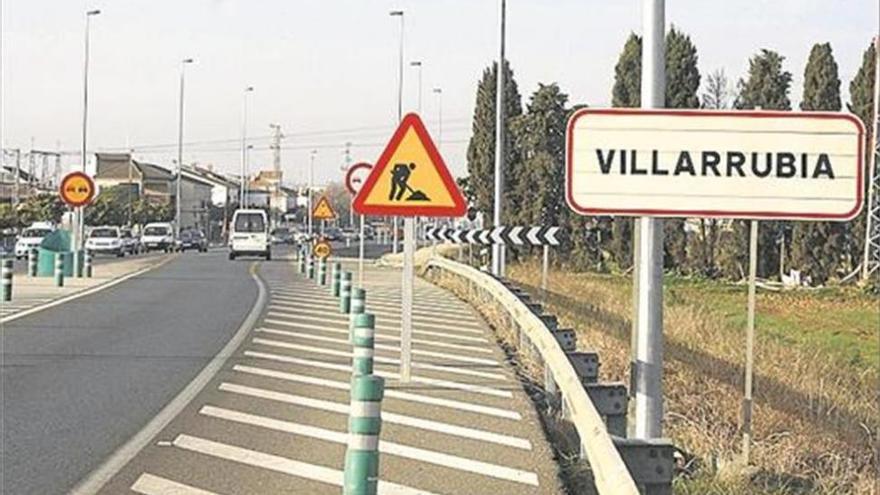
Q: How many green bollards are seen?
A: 12